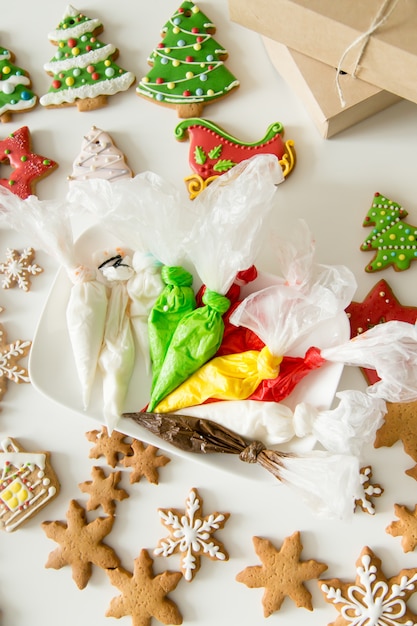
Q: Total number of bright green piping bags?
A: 2